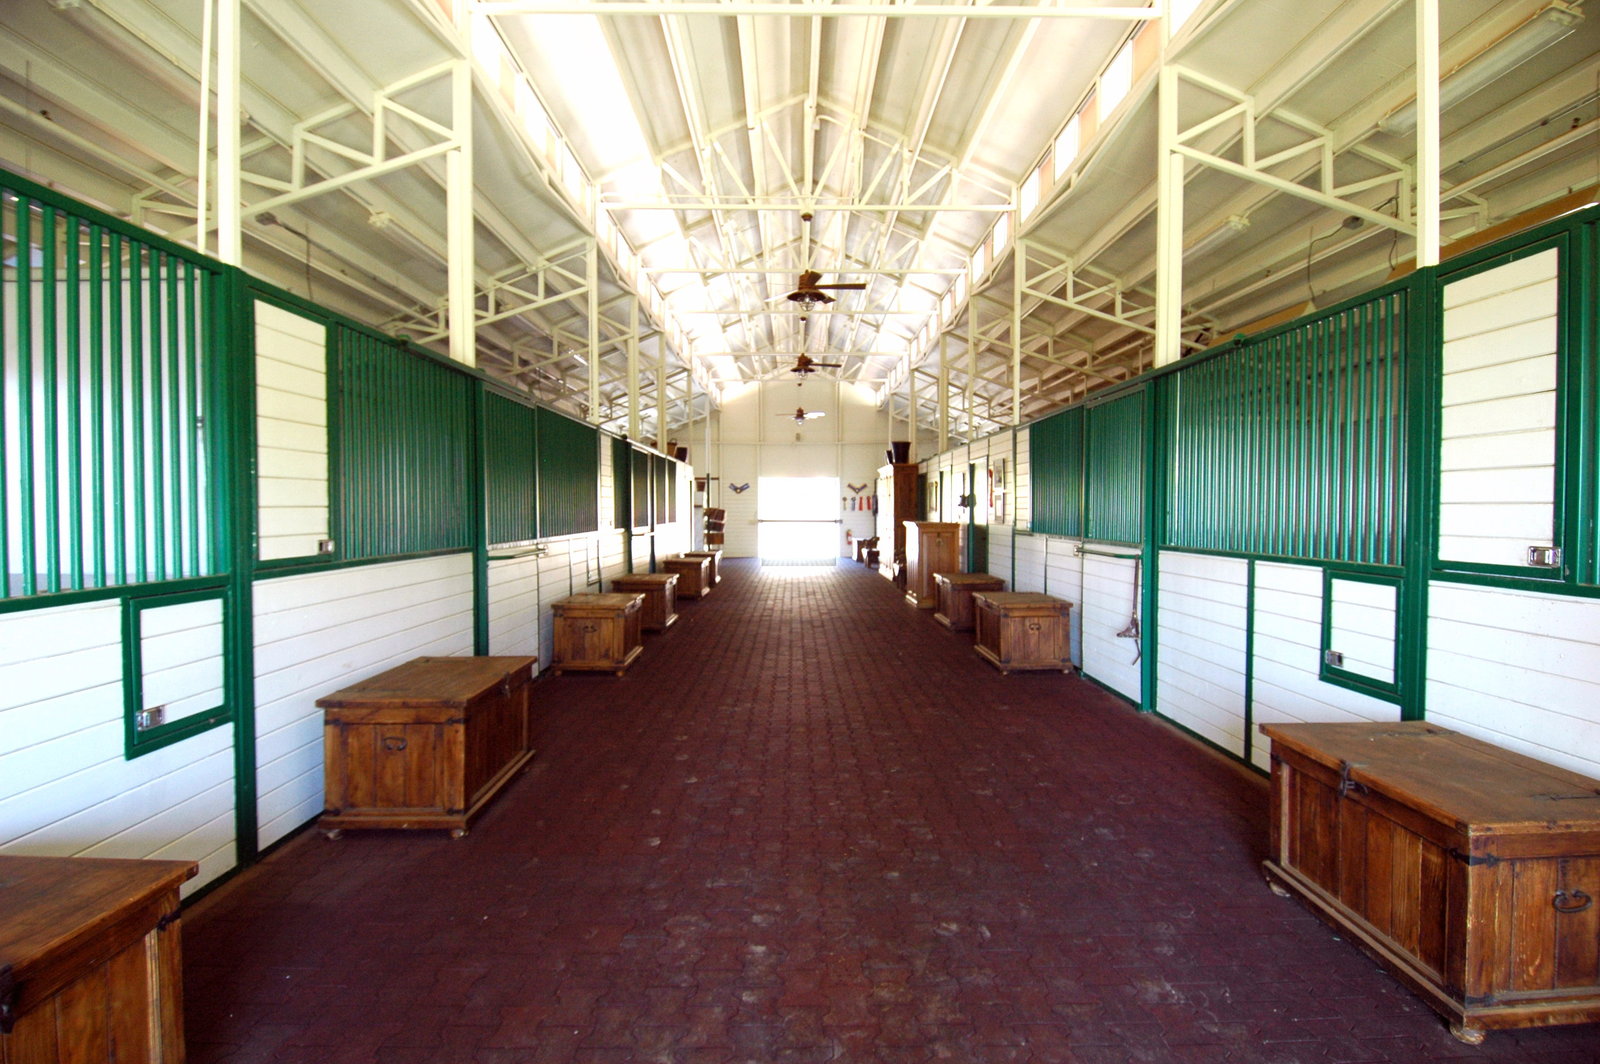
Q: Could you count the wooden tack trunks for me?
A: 9